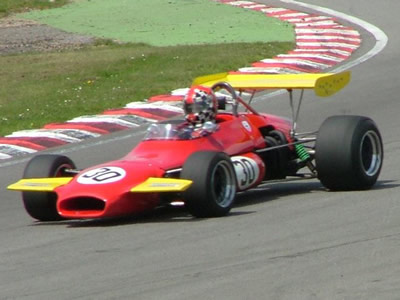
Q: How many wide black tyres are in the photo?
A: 3